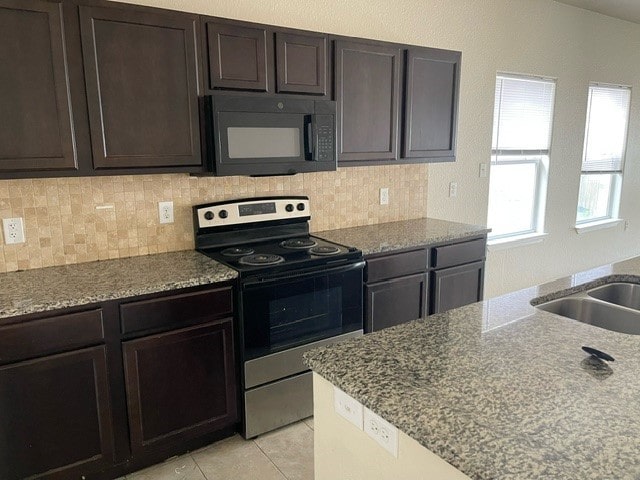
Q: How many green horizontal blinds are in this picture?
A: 0